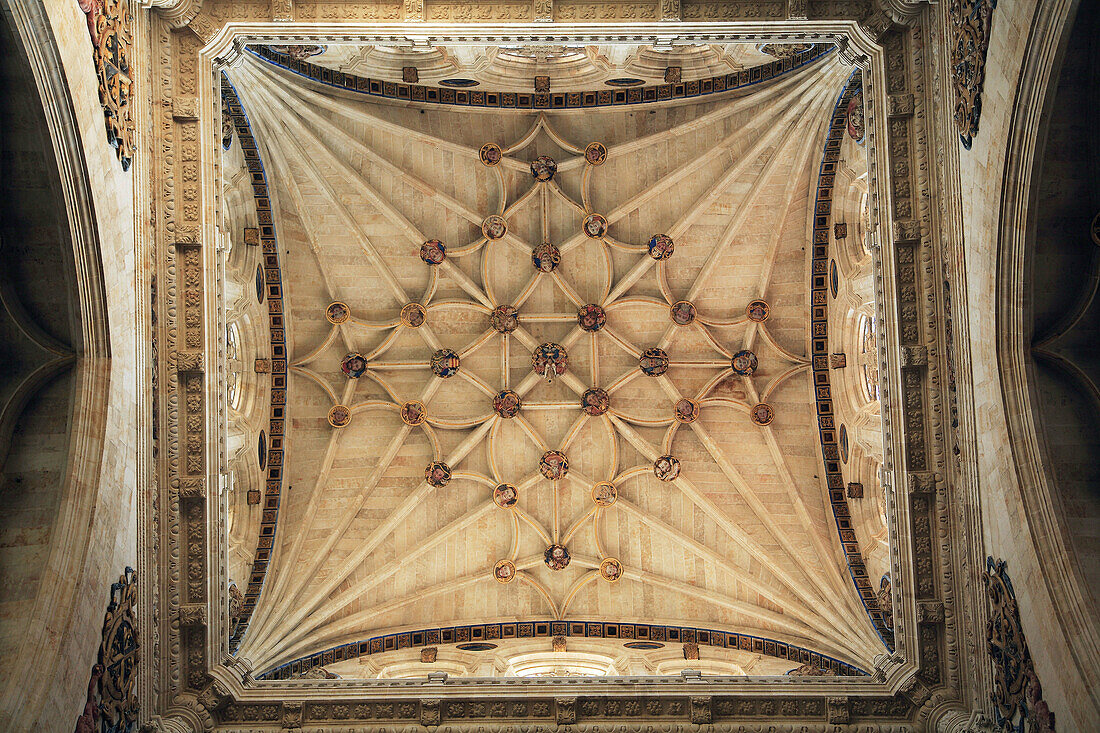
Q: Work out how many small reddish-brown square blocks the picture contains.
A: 12